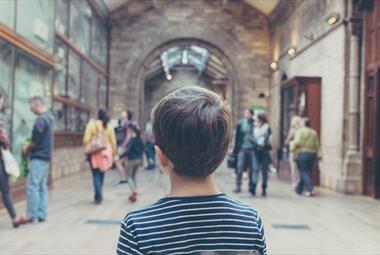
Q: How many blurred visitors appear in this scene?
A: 10